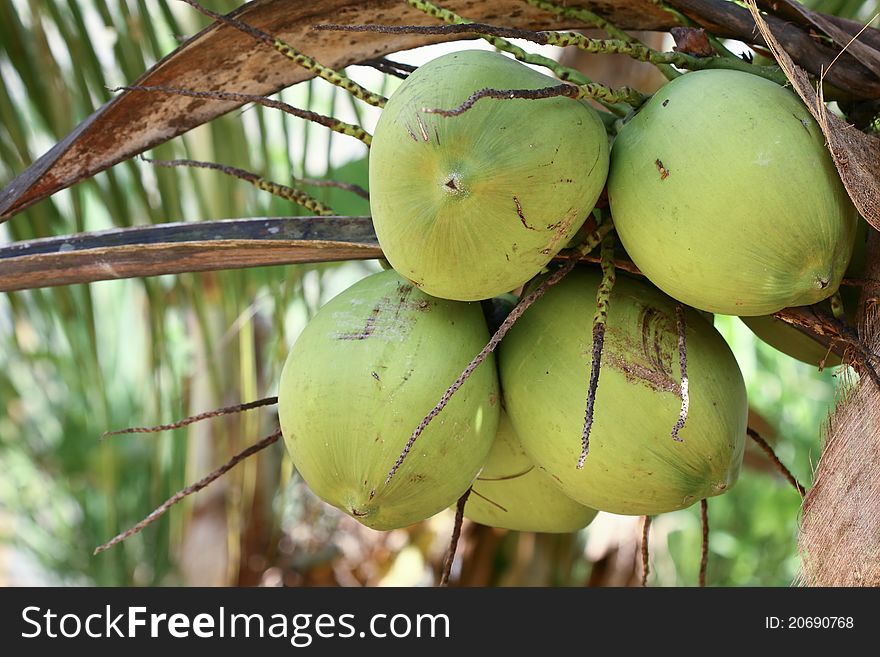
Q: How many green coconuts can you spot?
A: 6